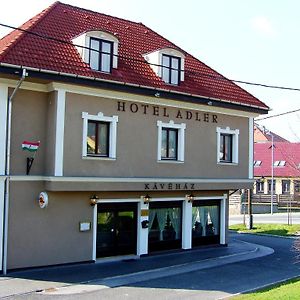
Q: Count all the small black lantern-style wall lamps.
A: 3